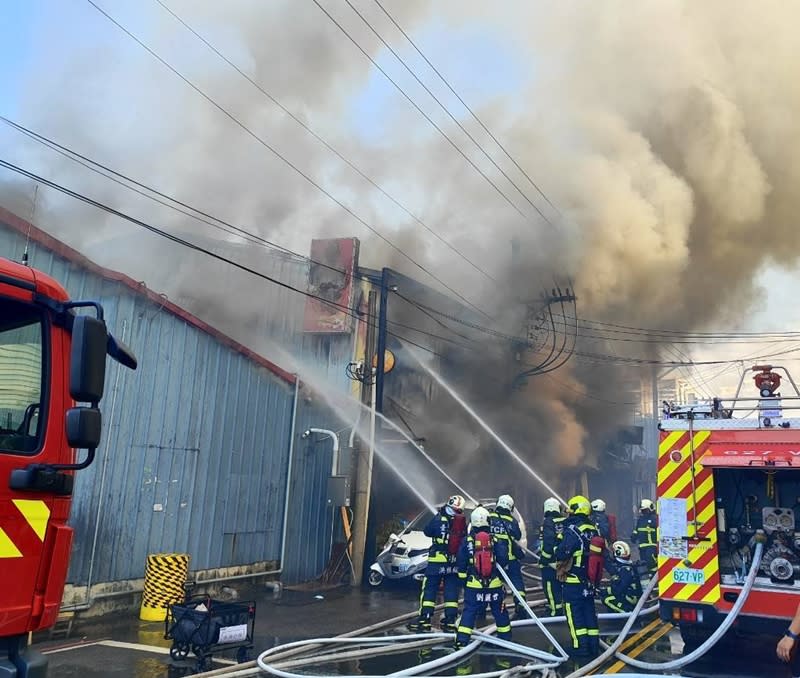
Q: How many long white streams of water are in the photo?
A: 3